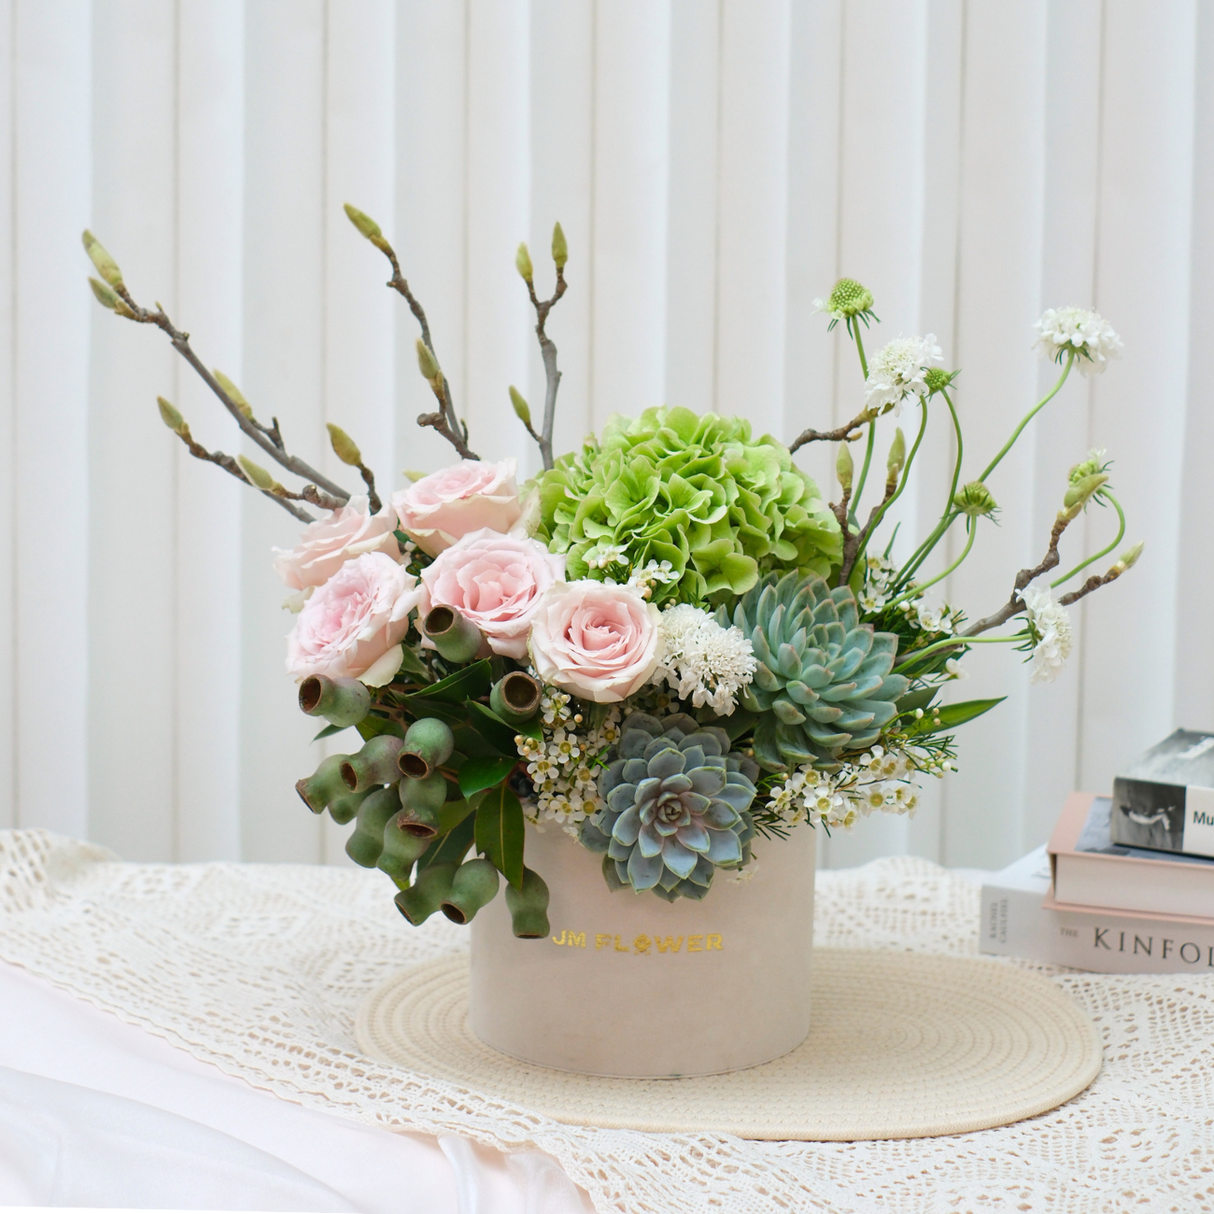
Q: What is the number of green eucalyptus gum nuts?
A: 13